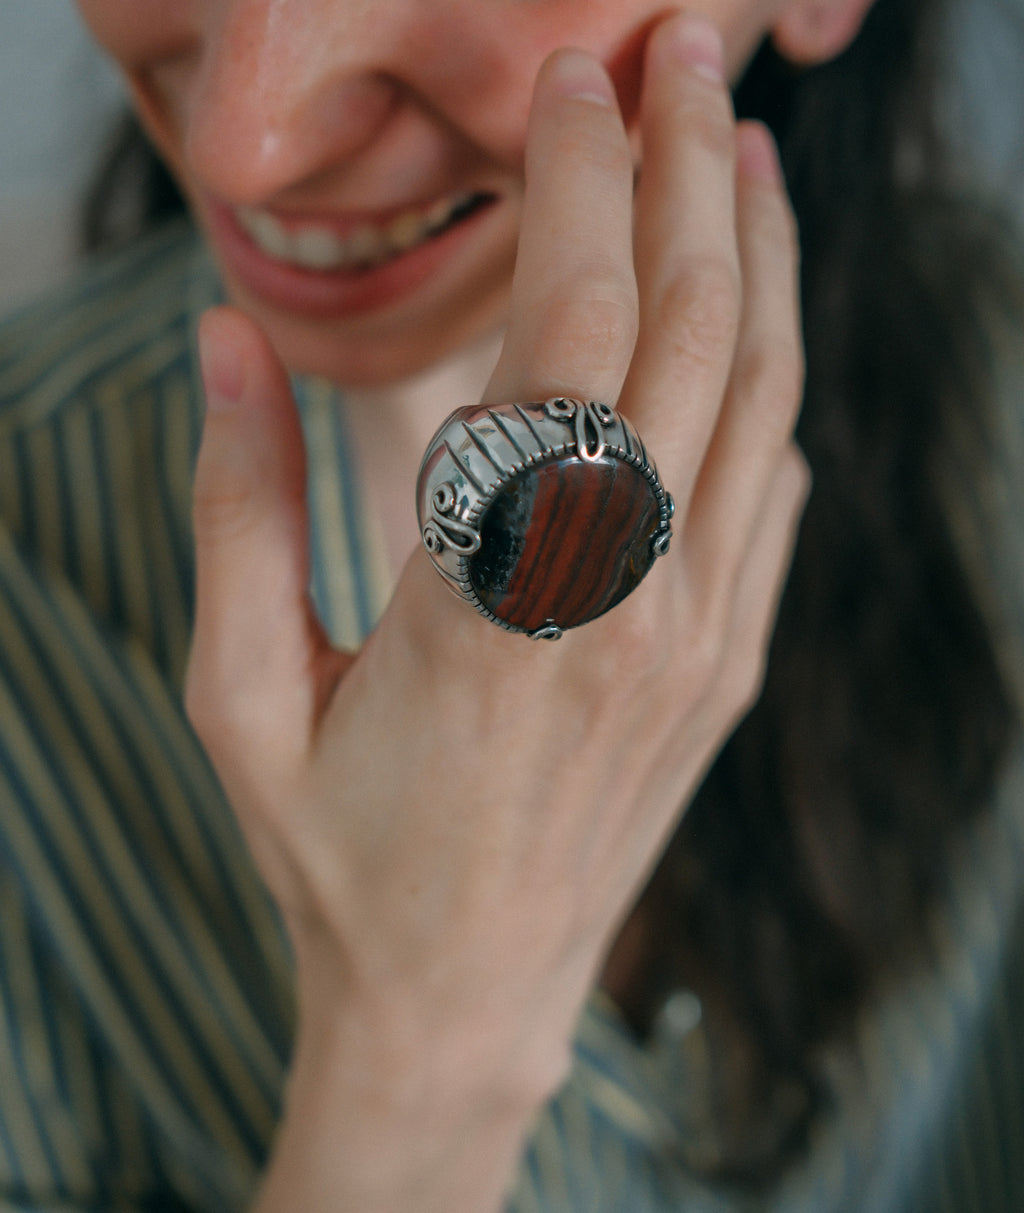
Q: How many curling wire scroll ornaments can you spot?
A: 4